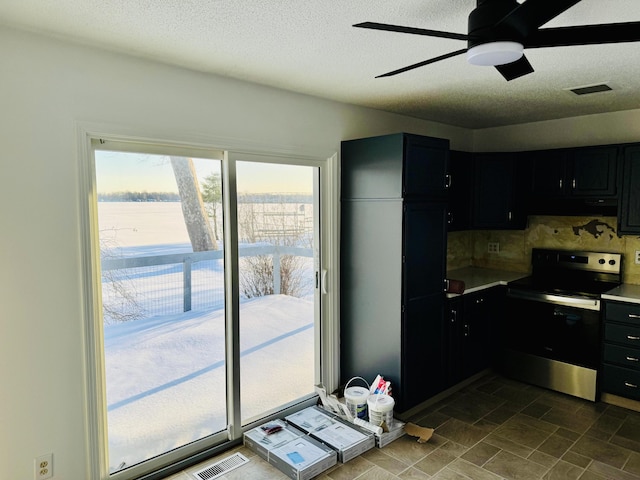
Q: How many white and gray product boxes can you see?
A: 3